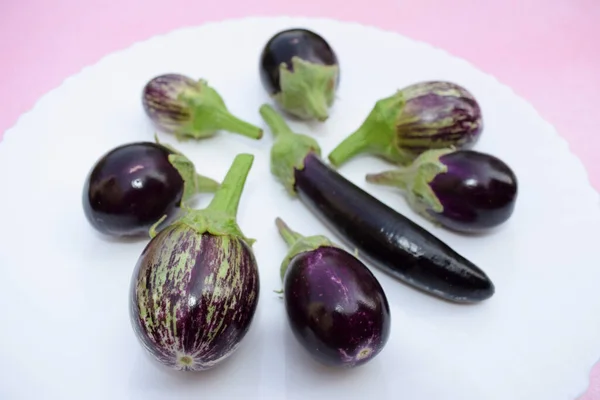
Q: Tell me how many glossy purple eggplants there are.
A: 5